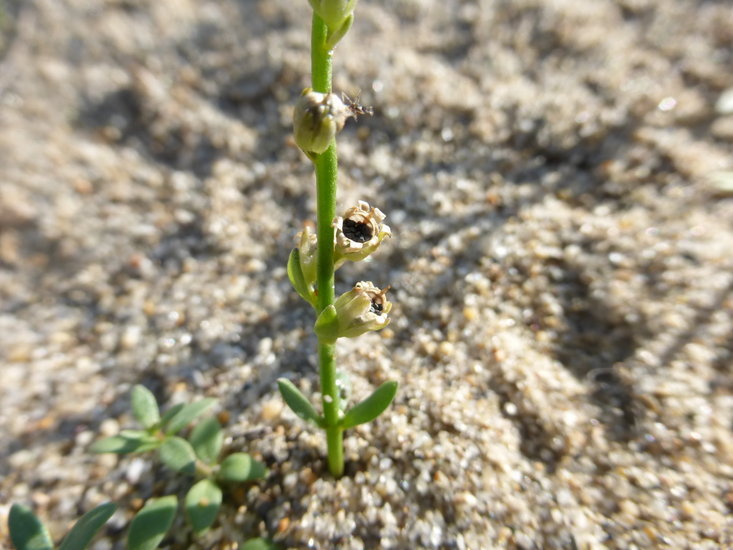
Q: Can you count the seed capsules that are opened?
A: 2